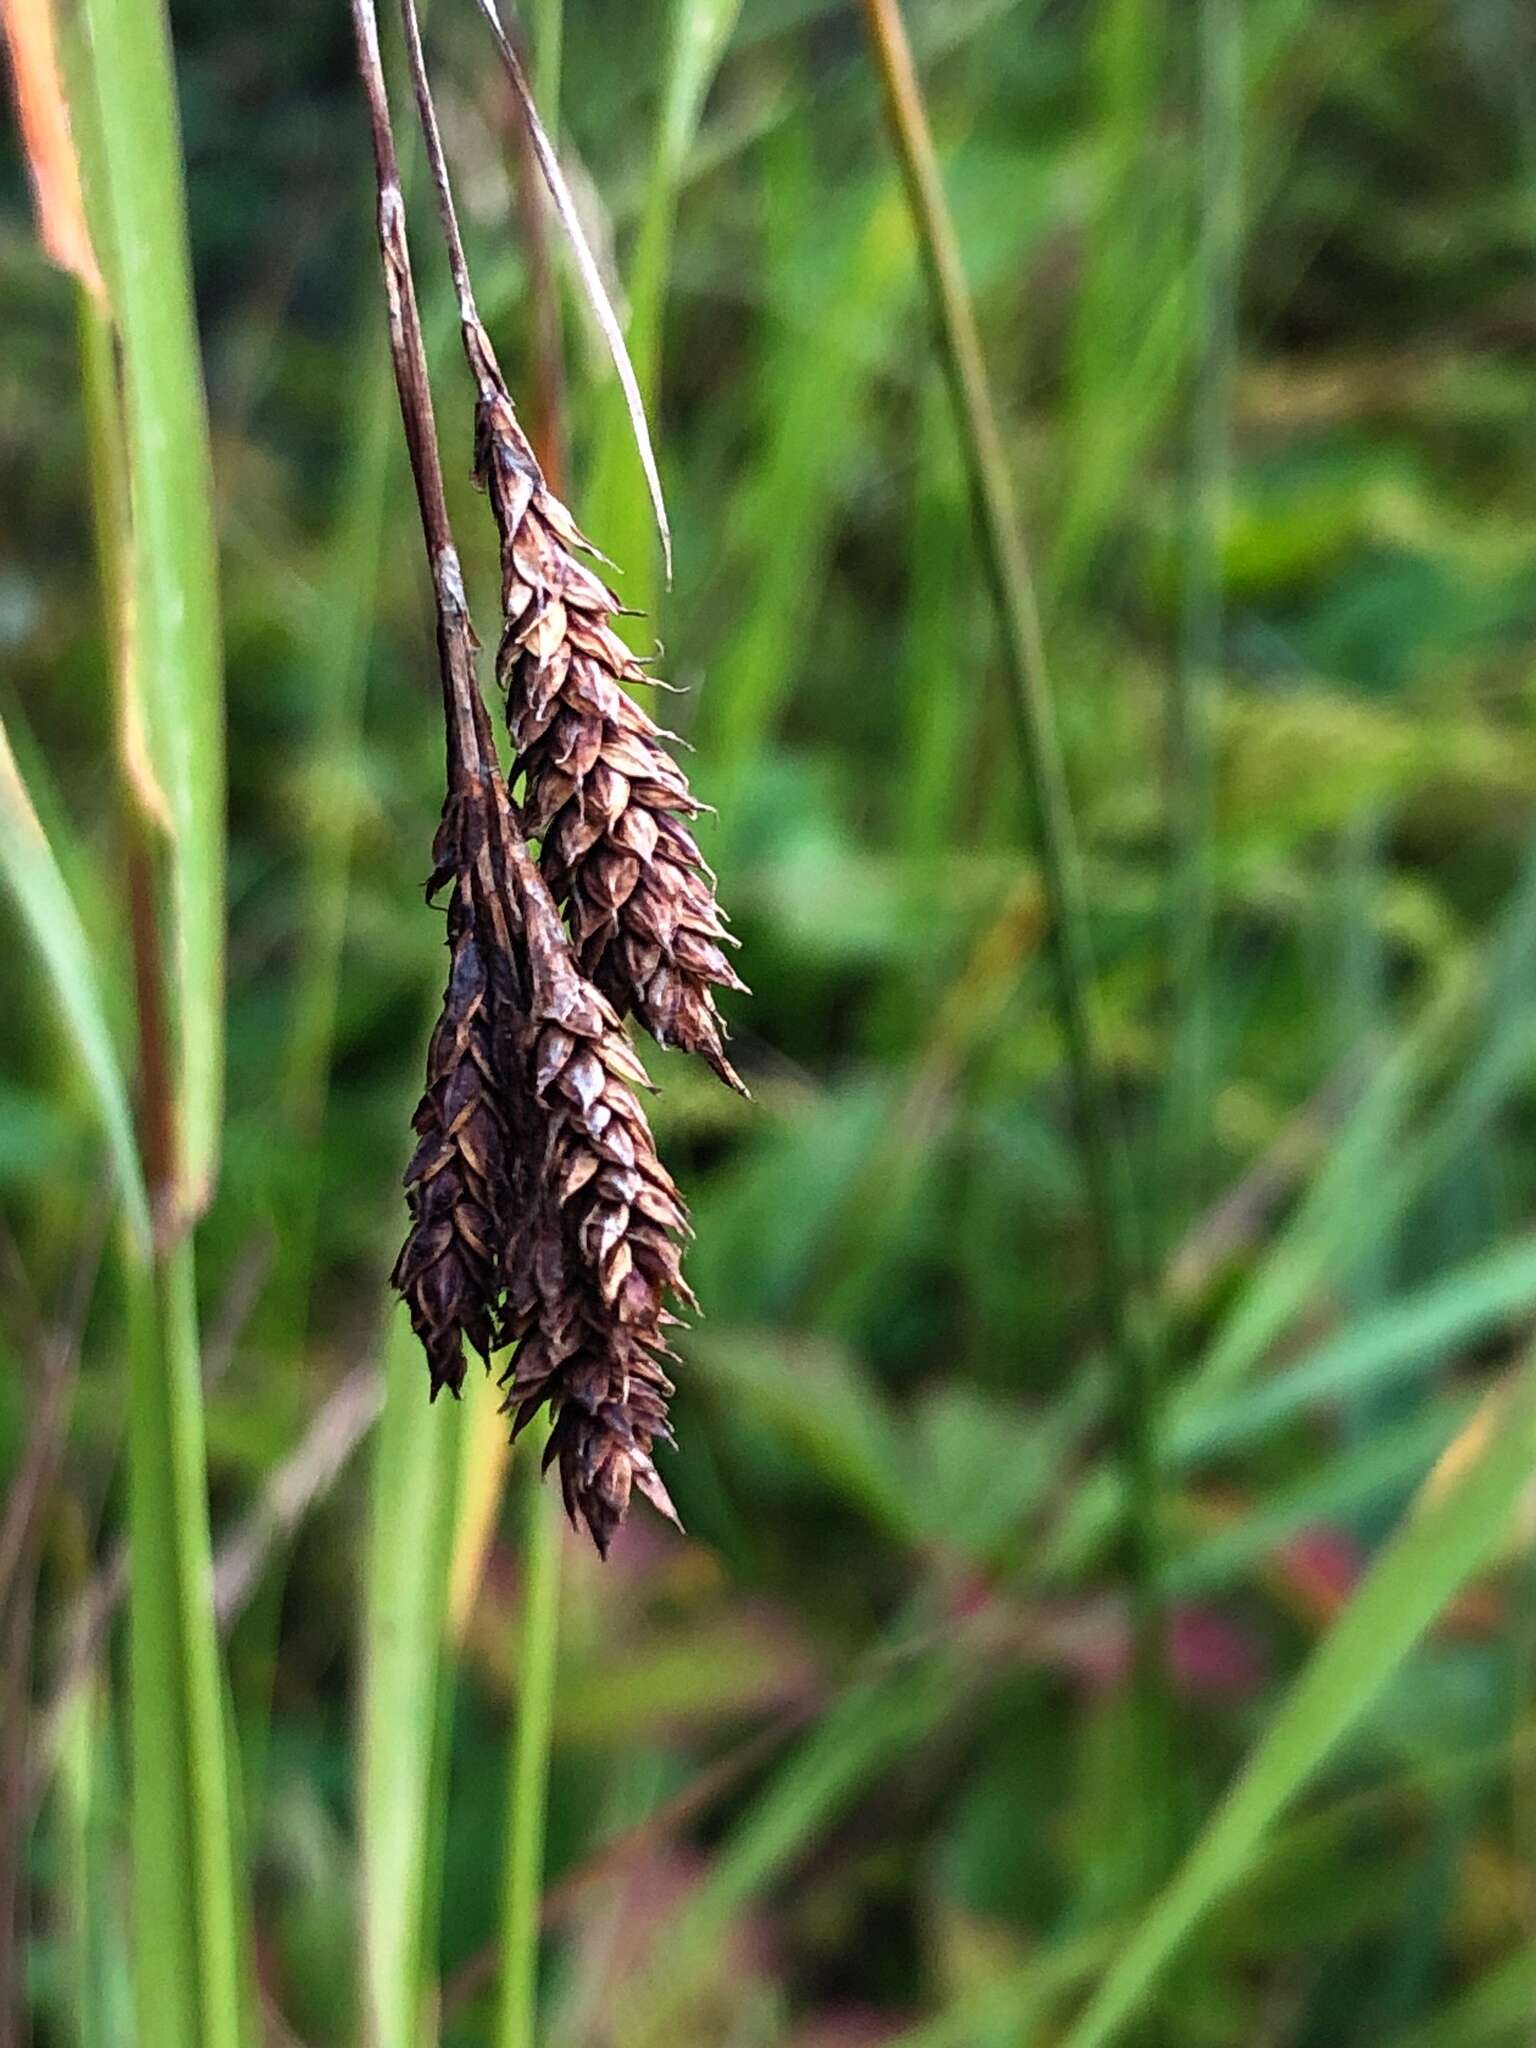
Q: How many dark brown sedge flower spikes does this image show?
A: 3